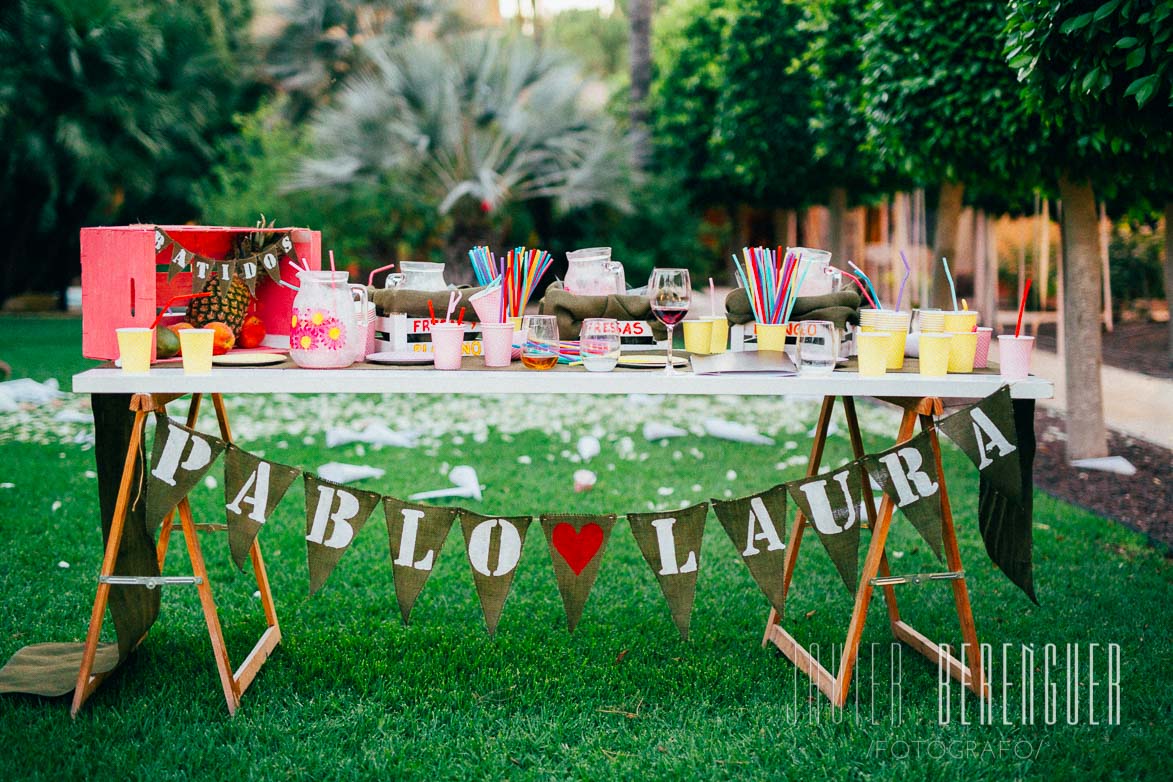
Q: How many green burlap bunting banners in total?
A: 2